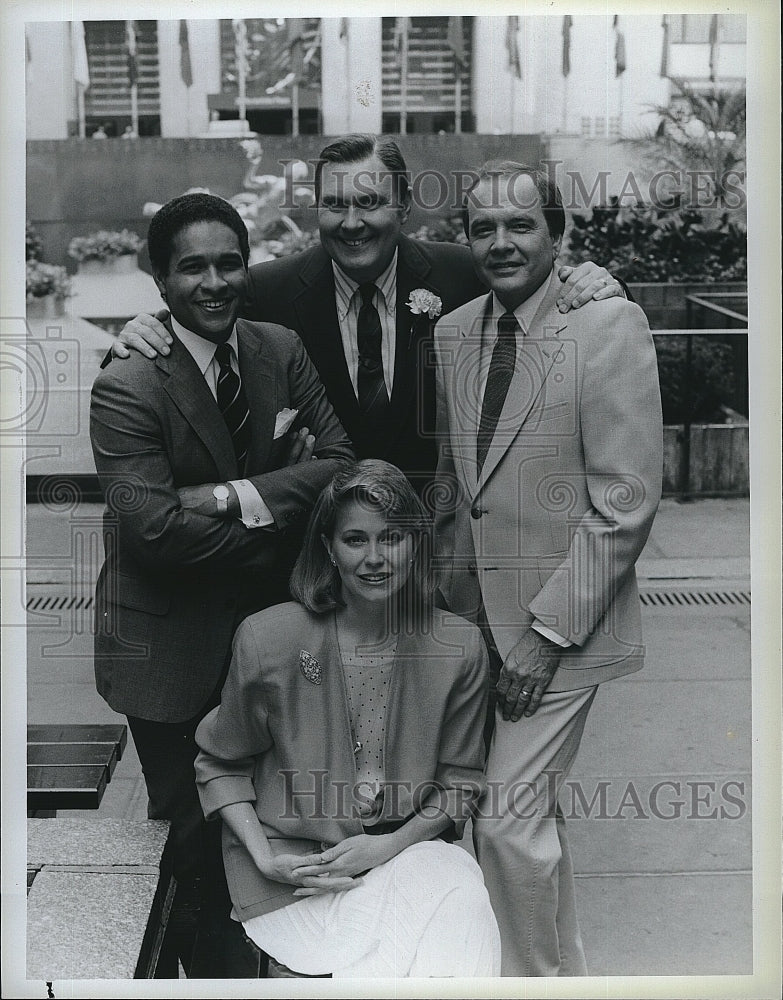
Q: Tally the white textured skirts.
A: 1